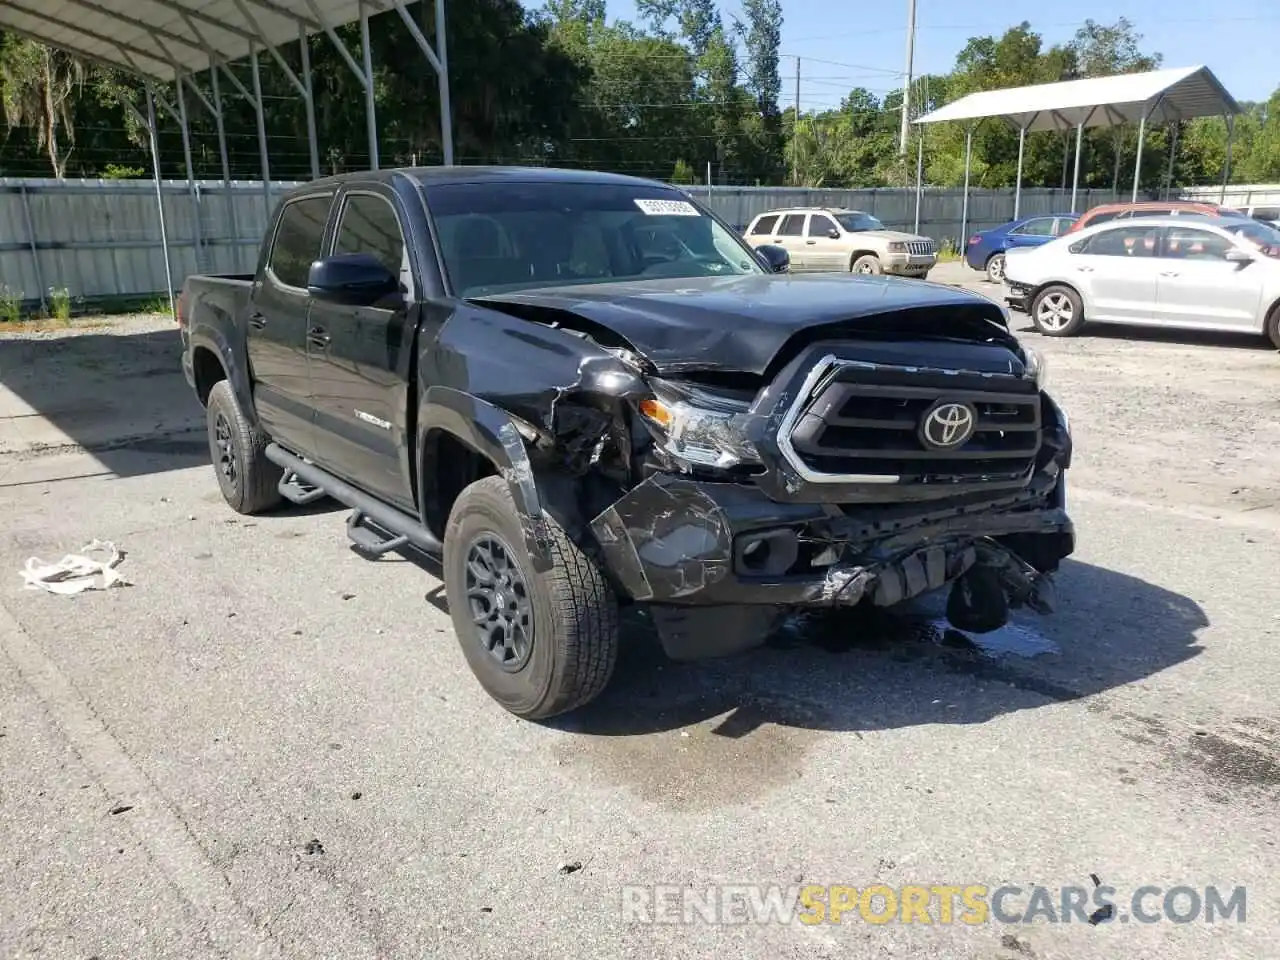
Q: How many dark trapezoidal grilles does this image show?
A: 1